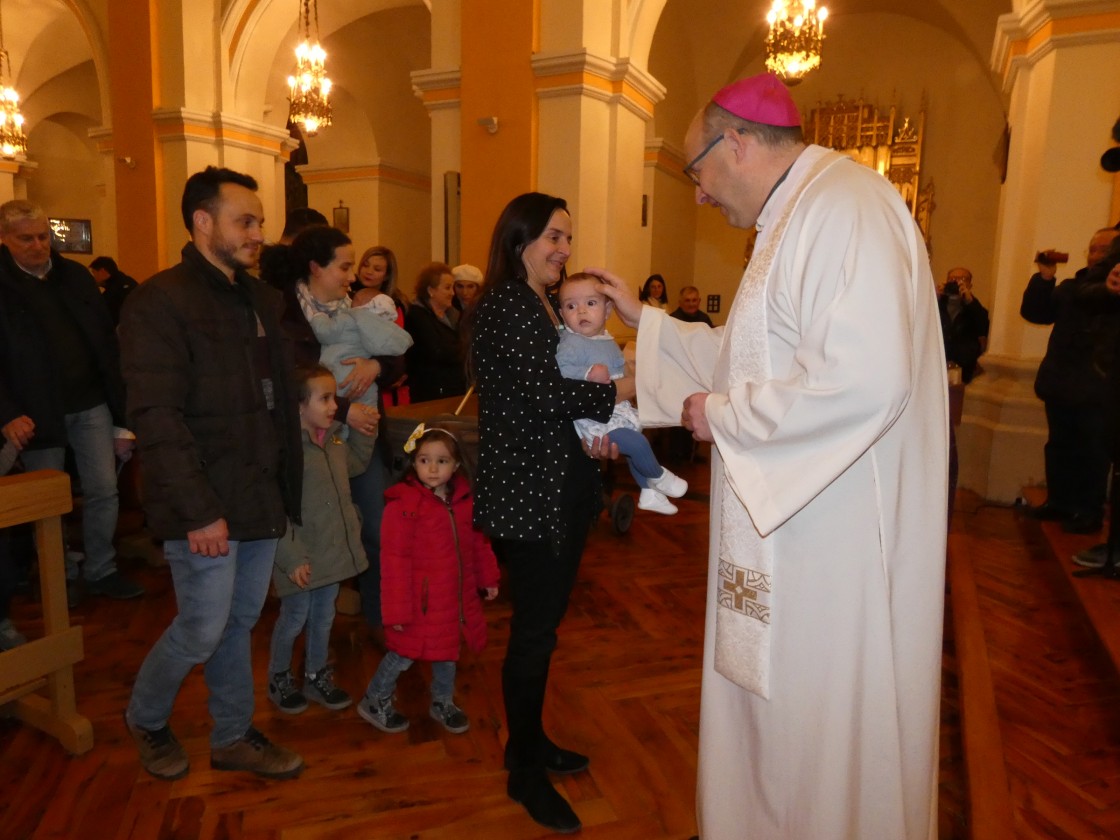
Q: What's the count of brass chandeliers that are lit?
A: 3